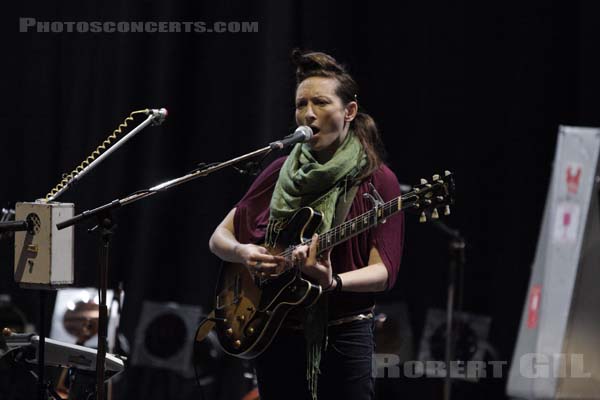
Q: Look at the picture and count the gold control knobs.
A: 4